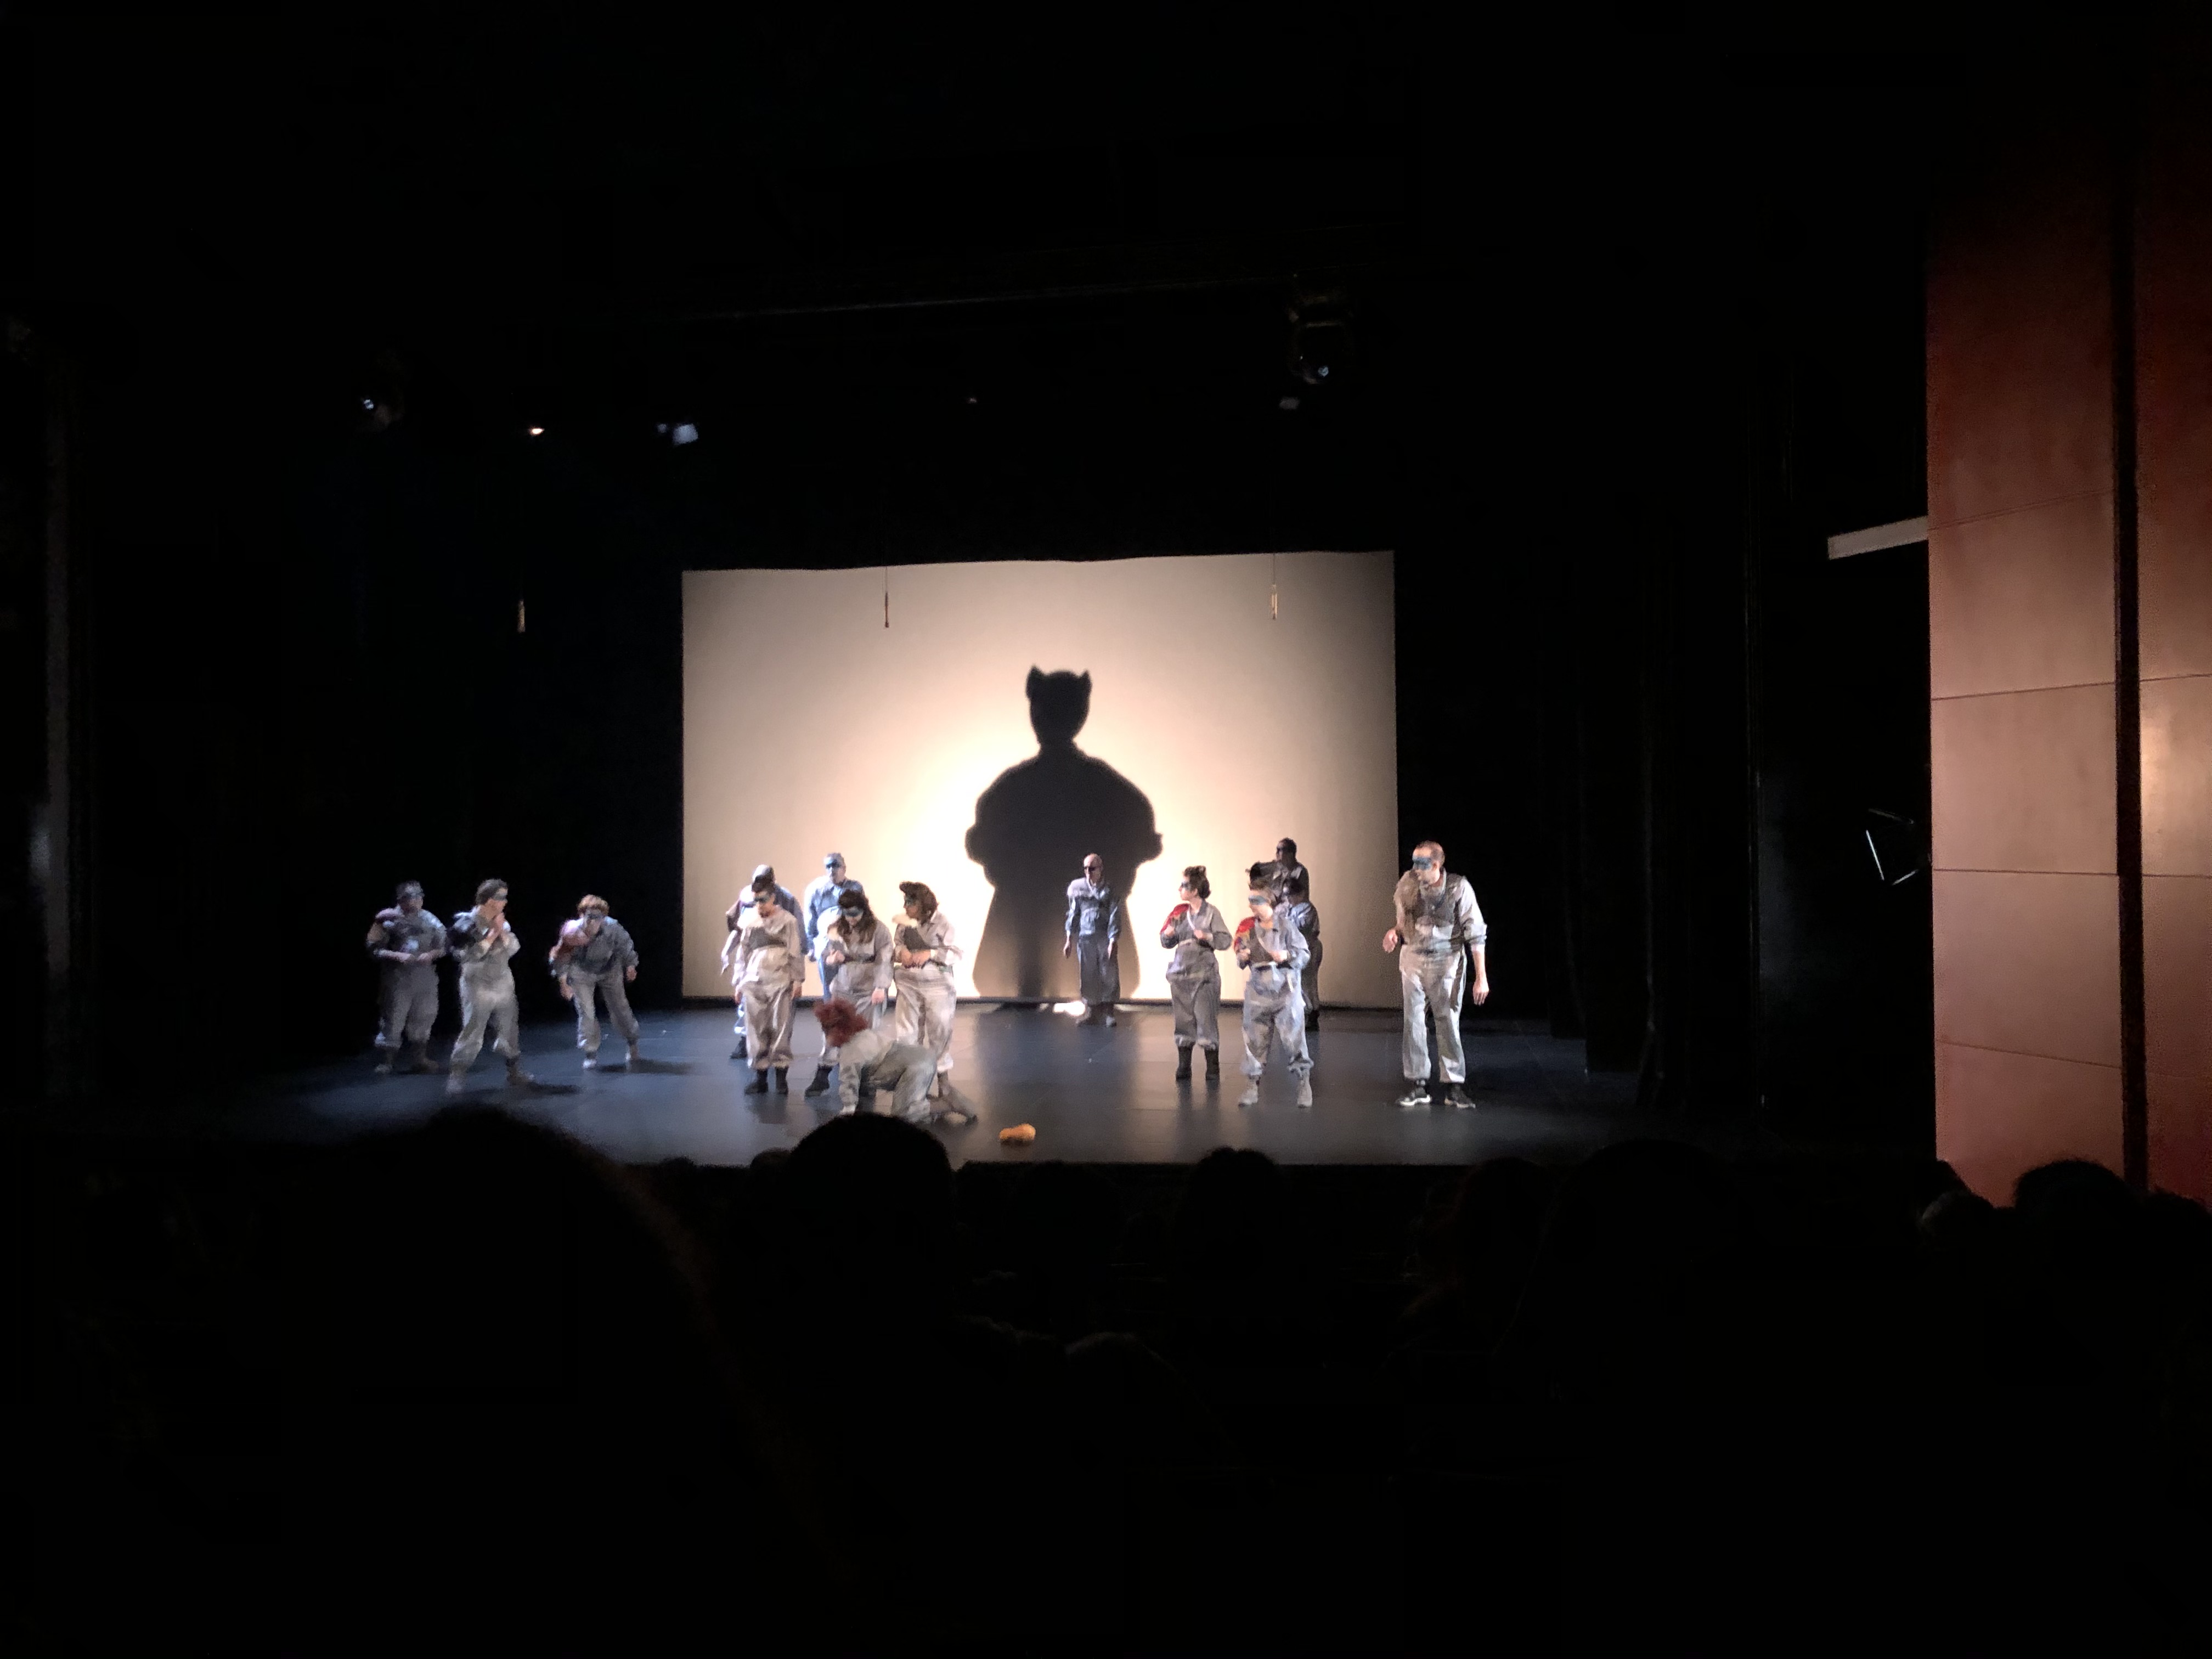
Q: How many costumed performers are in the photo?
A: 15